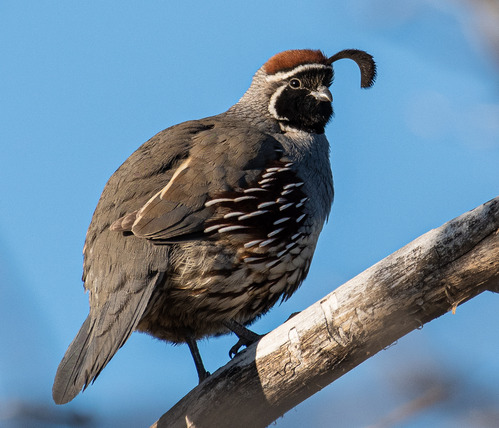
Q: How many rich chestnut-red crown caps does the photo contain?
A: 1